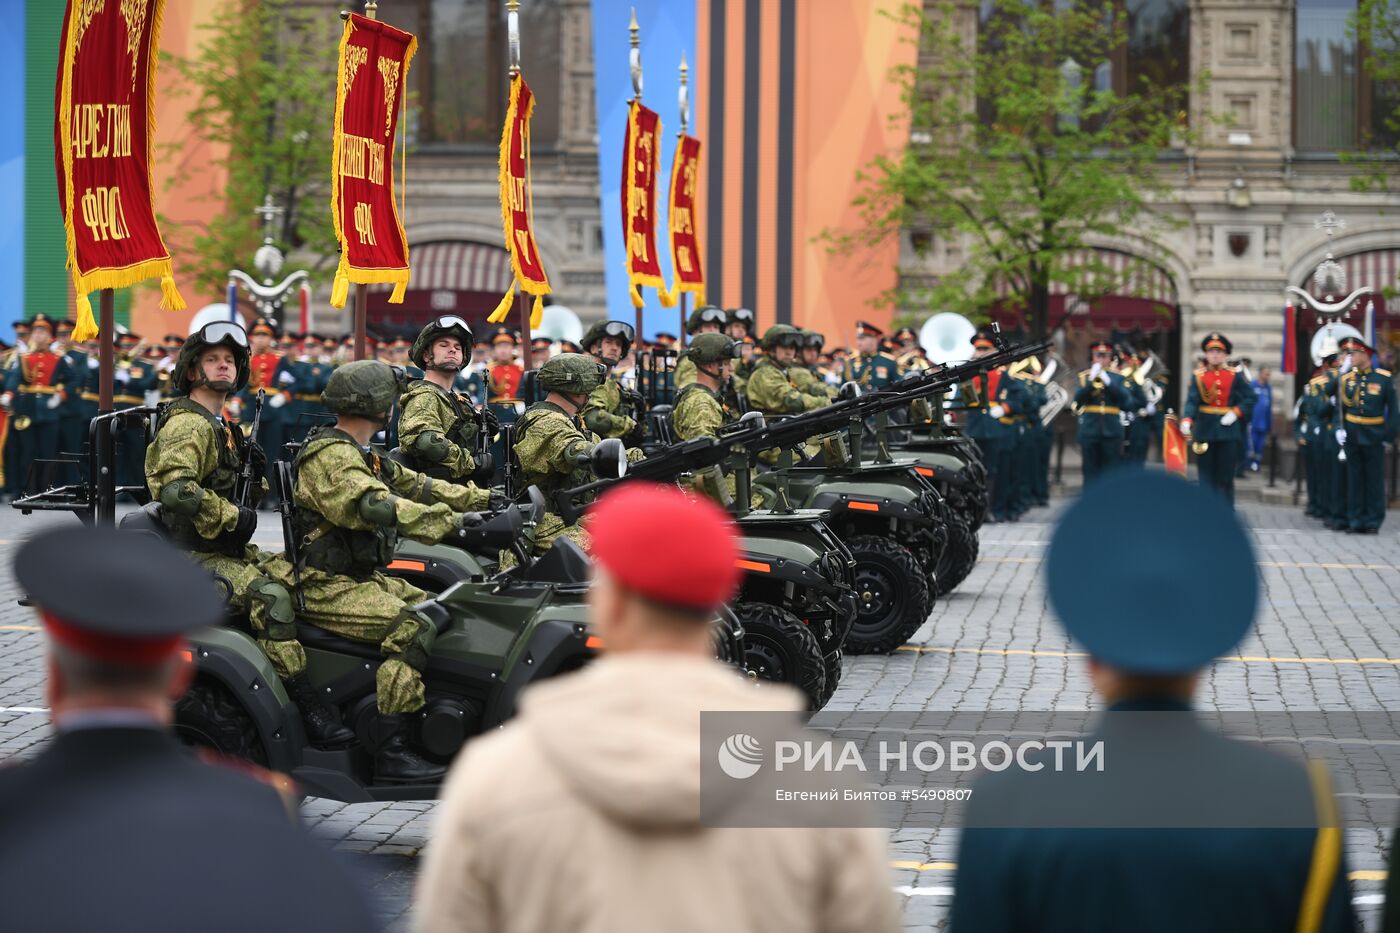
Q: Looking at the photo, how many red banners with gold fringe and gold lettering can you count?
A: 5